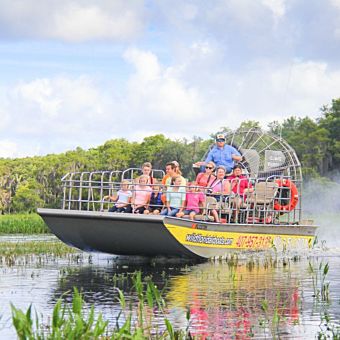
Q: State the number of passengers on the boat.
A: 11